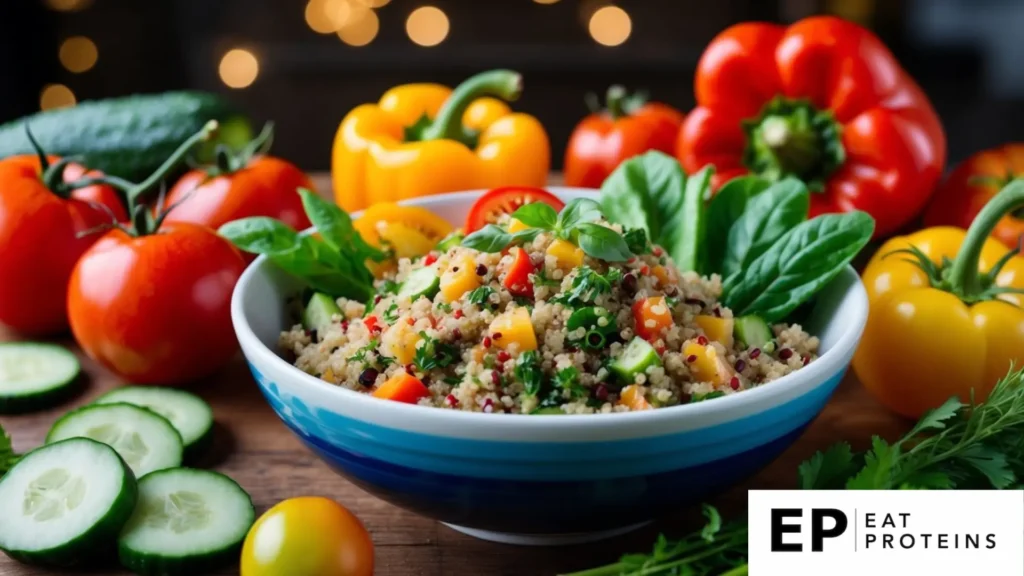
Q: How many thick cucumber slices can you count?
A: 5